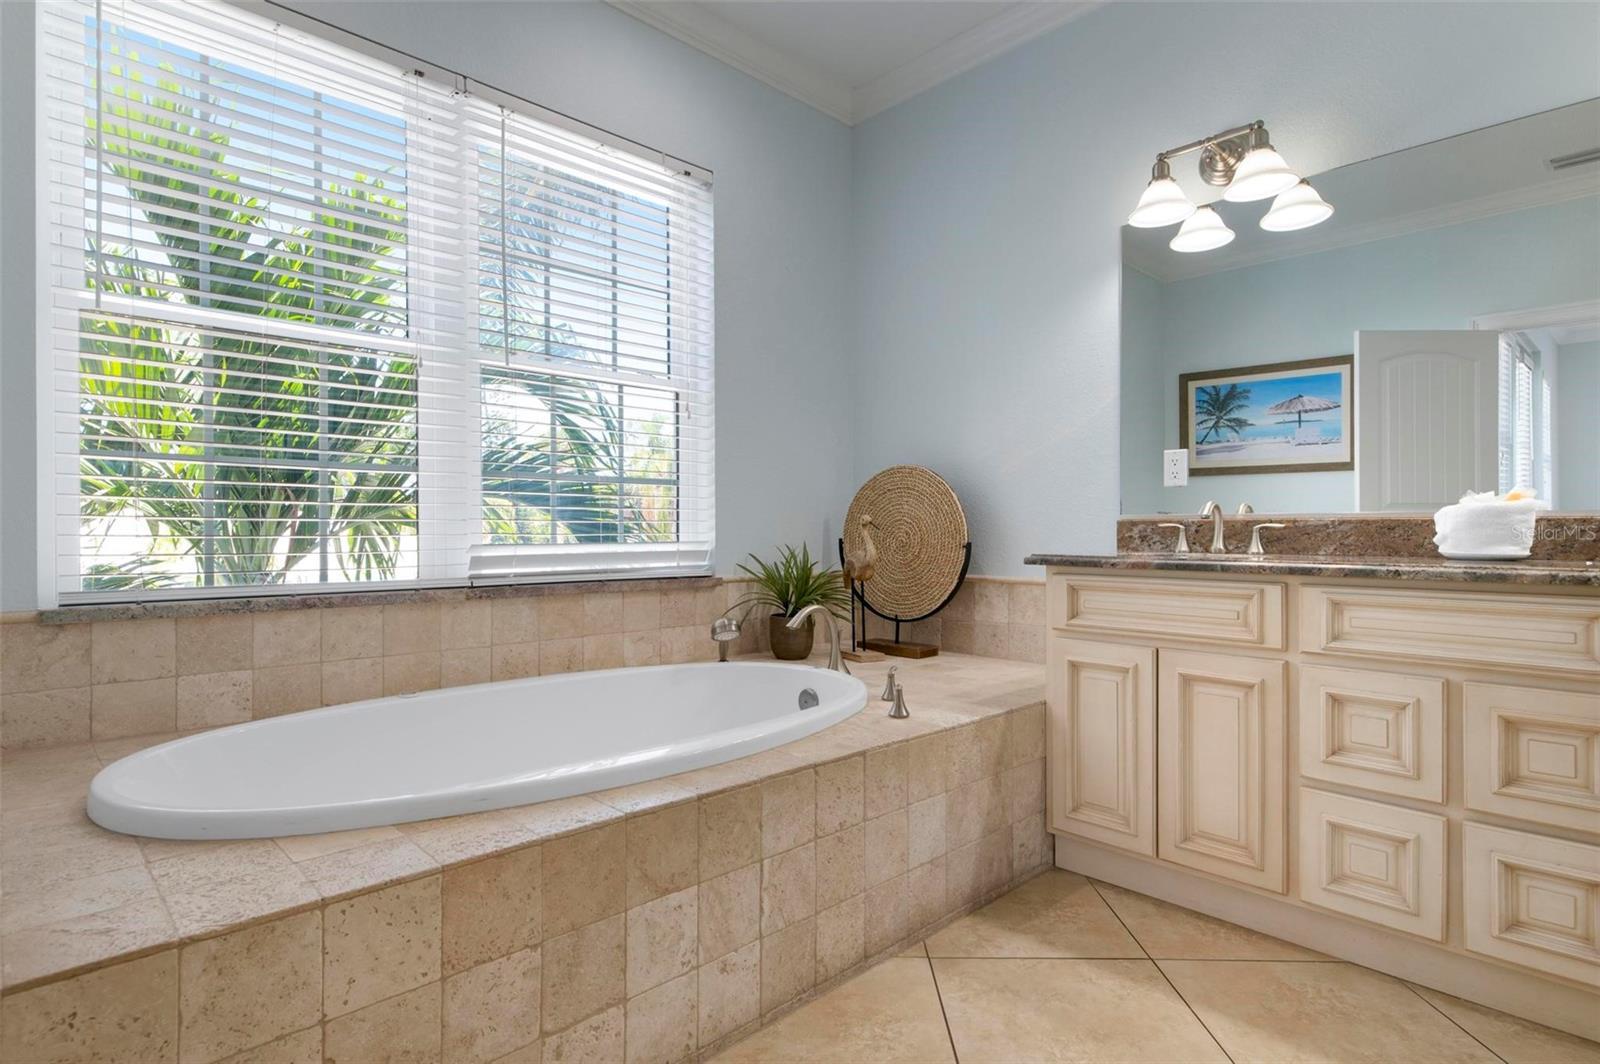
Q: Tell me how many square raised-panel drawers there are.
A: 4